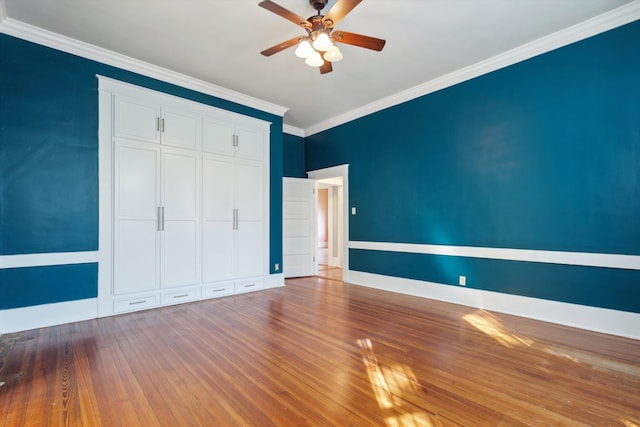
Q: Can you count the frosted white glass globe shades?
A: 4